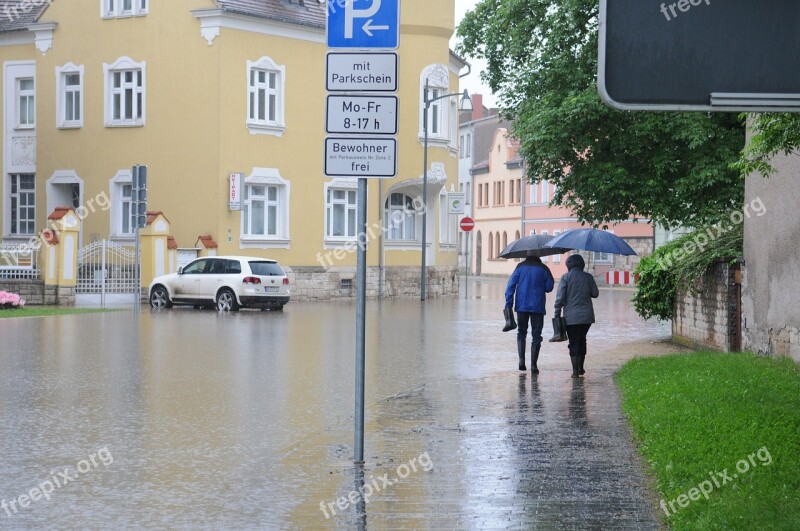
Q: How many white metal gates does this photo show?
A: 1